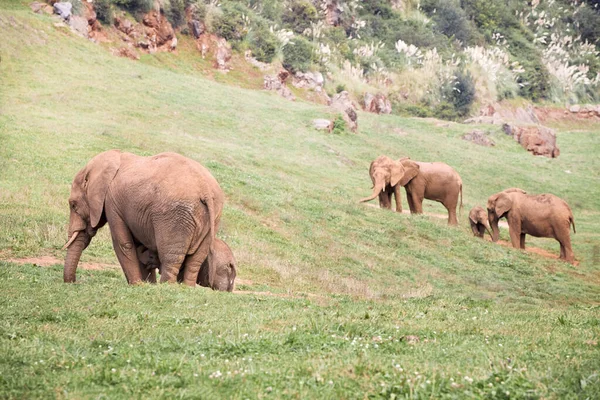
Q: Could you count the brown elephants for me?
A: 6